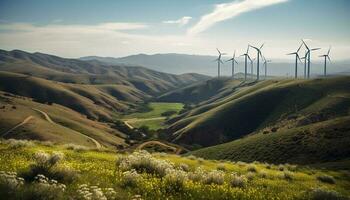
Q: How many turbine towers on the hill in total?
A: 10